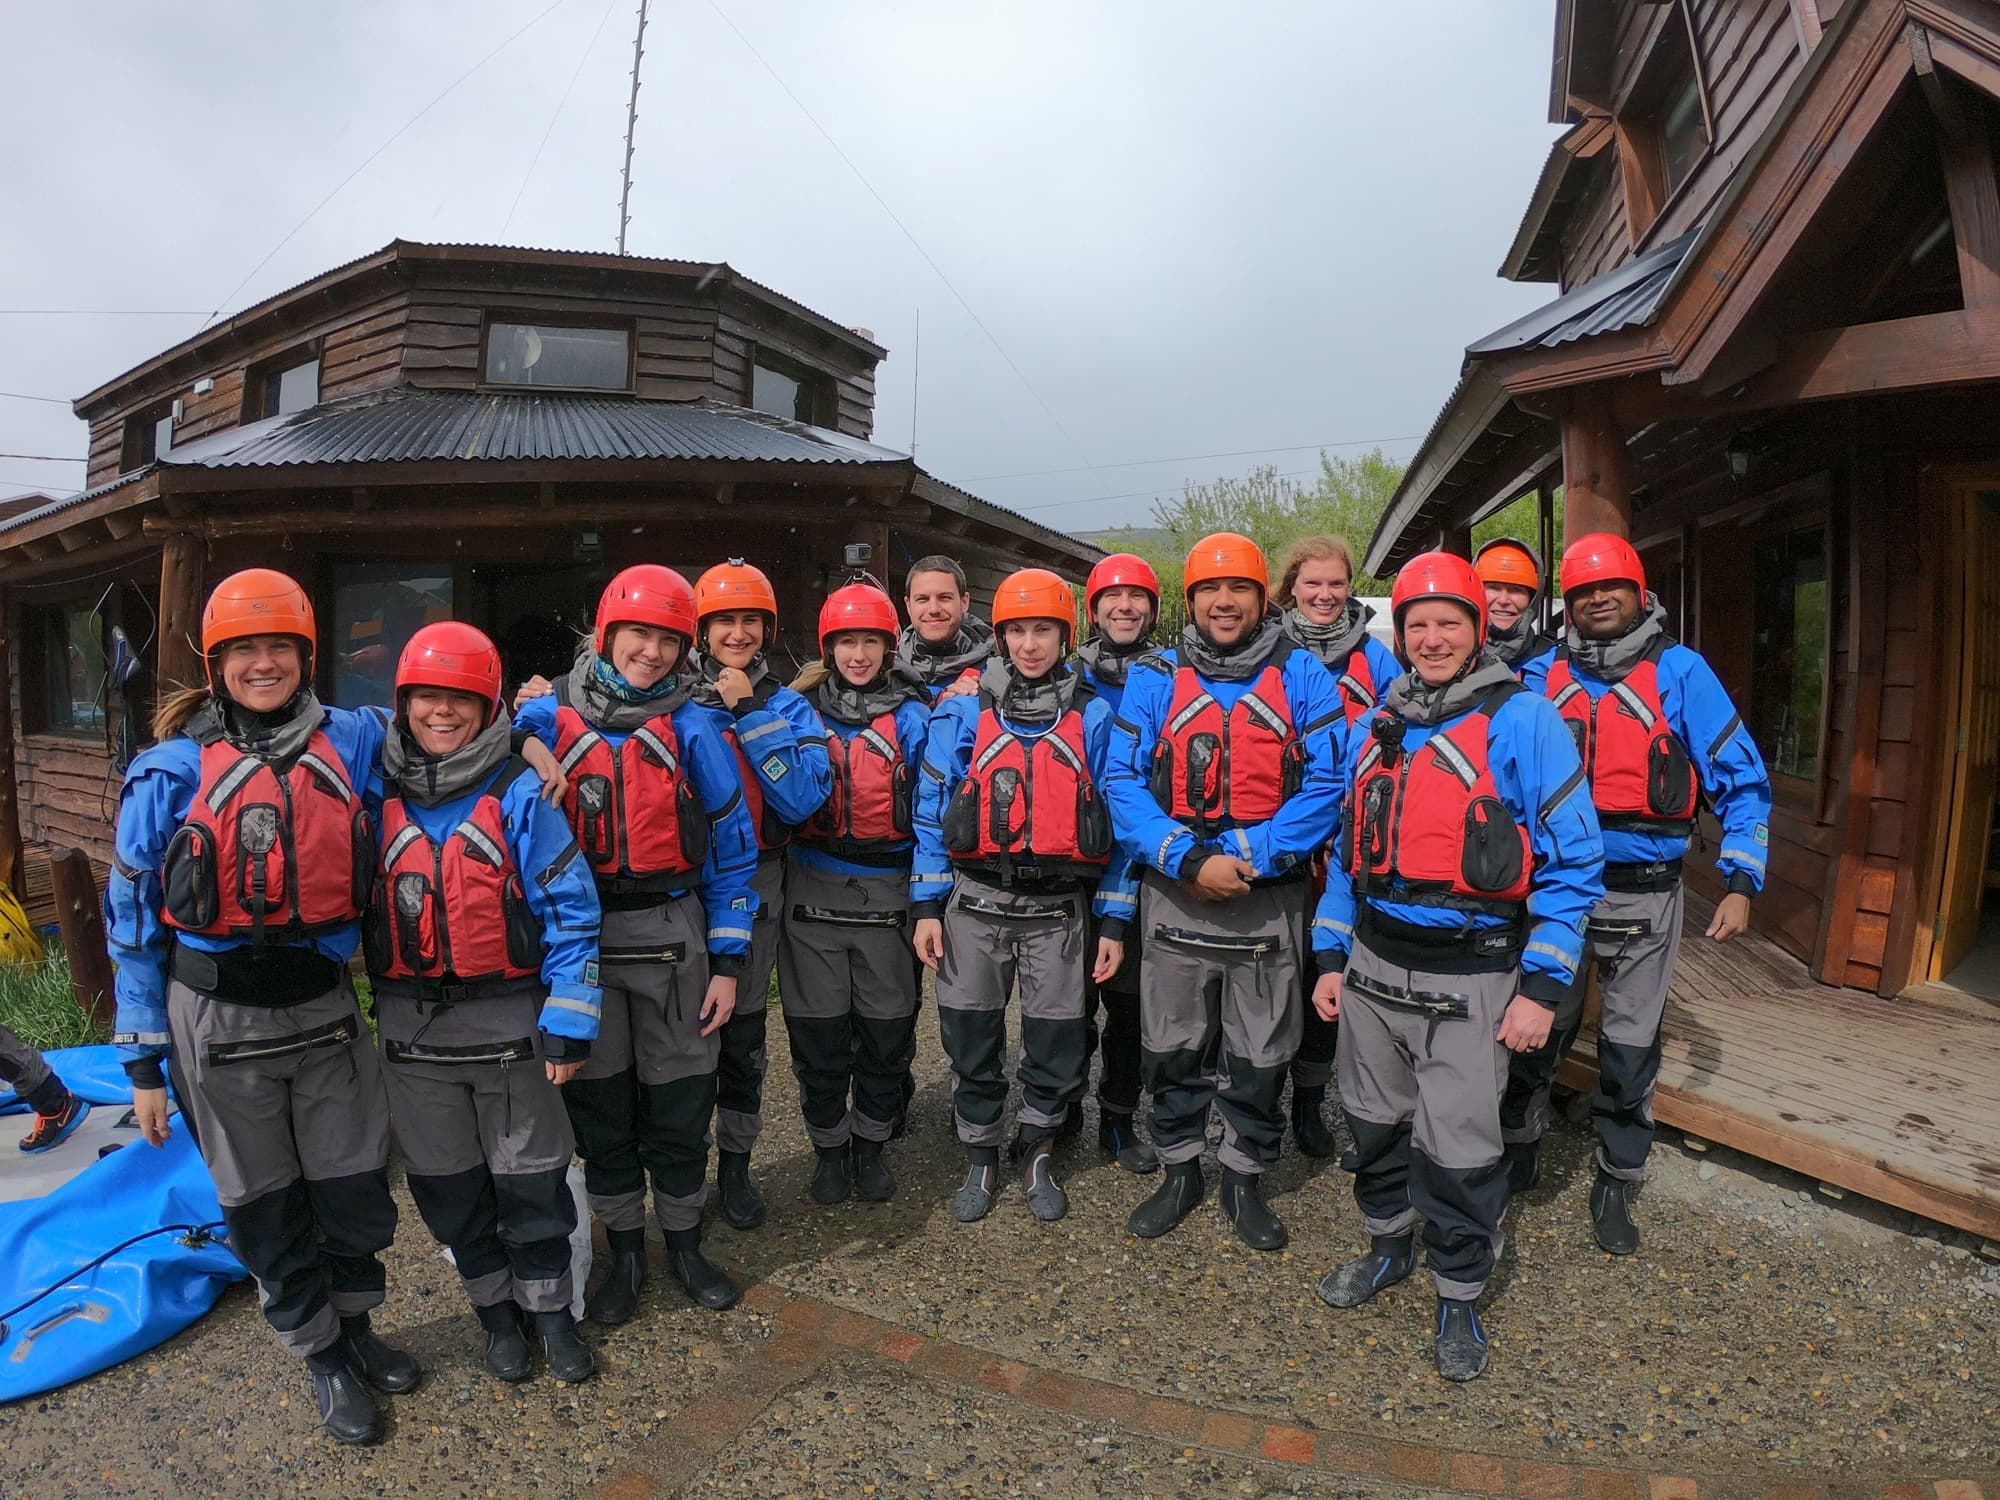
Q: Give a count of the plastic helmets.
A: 11